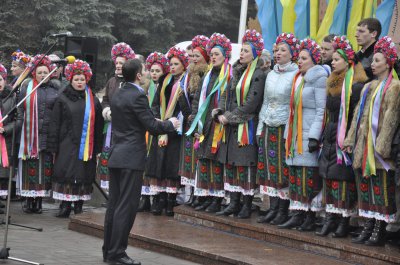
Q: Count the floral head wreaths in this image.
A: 14